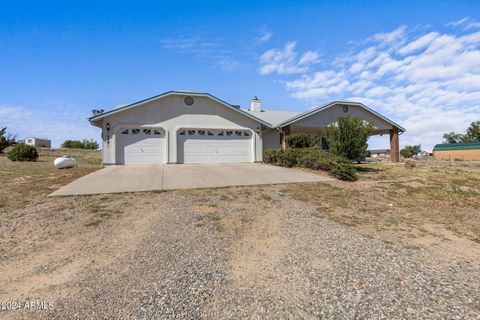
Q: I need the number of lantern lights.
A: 2